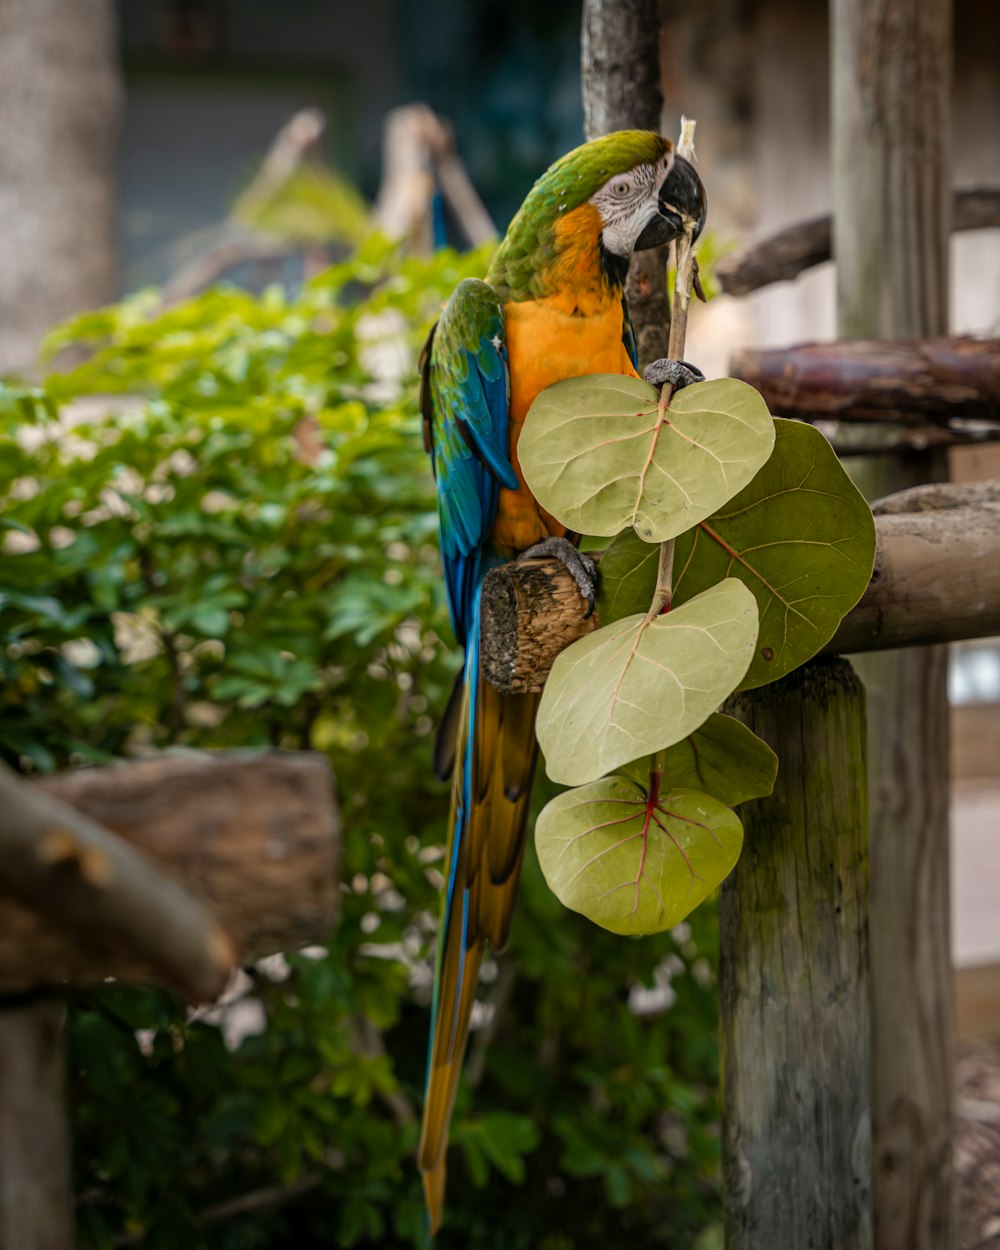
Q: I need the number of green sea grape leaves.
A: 5